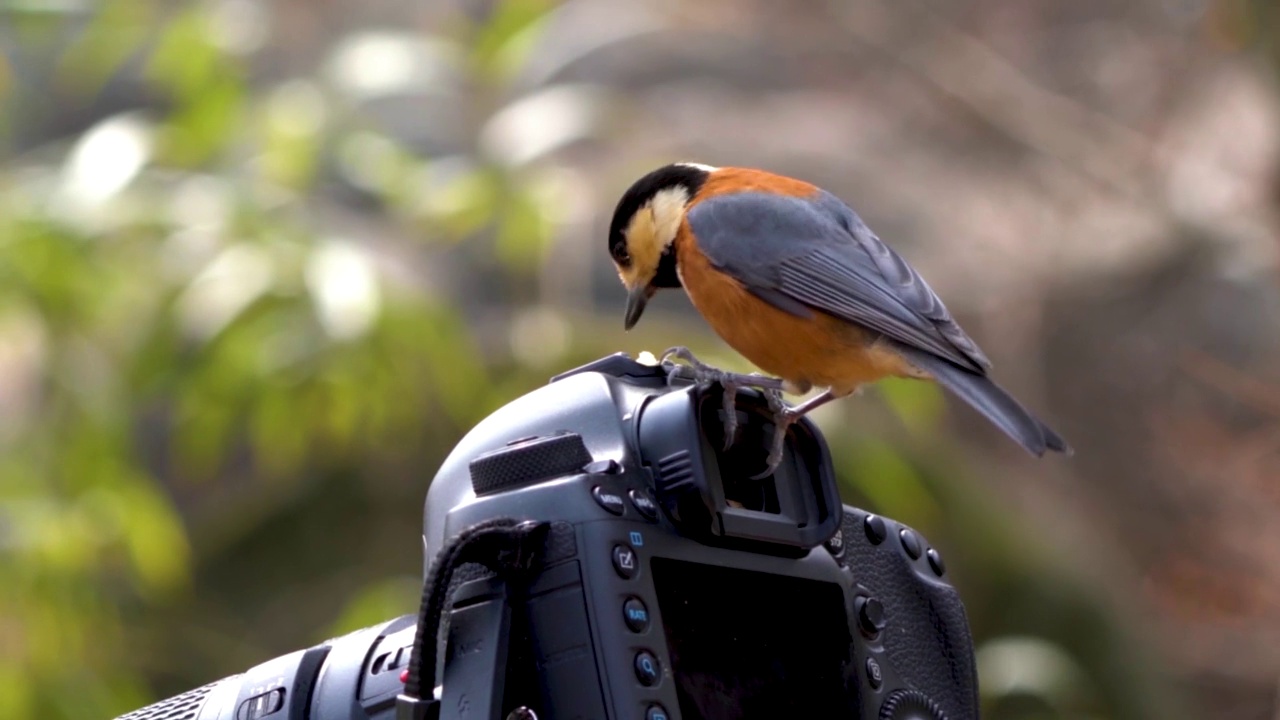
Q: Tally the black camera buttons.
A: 12